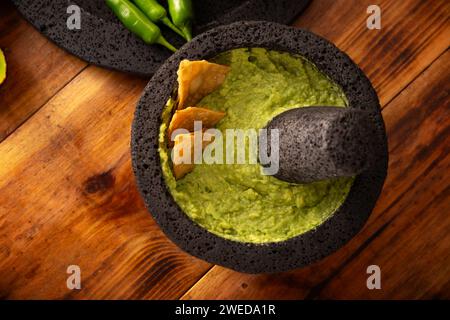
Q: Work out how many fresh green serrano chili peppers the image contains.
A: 3